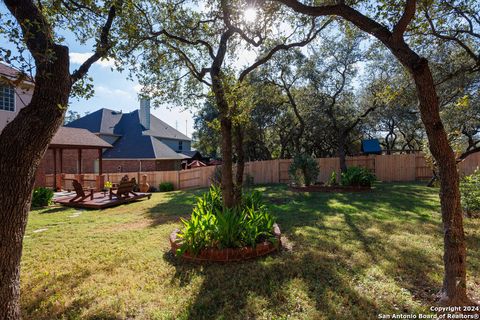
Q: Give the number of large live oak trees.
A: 3